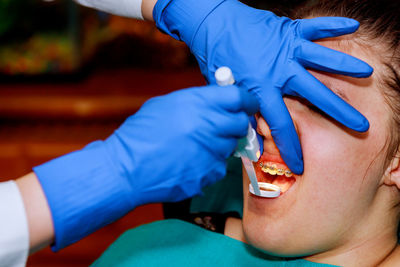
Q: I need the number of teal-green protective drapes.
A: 1